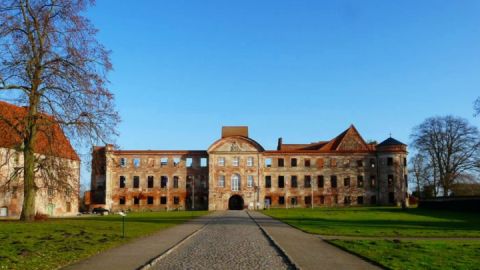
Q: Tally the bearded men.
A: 0